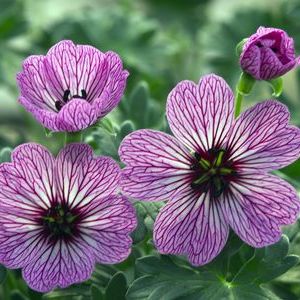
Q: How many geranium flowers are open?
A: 3